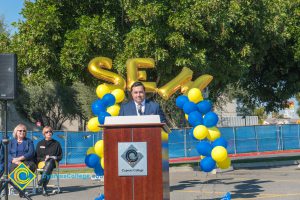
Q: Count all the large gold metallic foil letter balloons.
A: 3